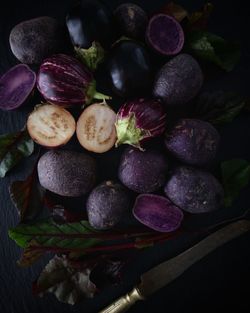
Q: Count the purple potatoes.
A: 11